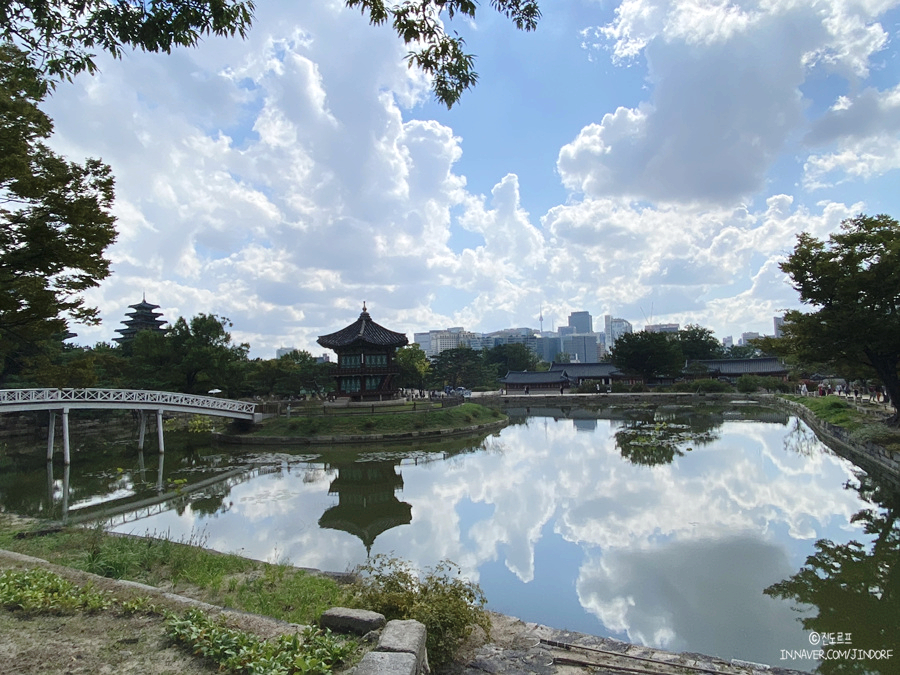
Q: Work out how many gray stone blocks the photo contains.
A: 3